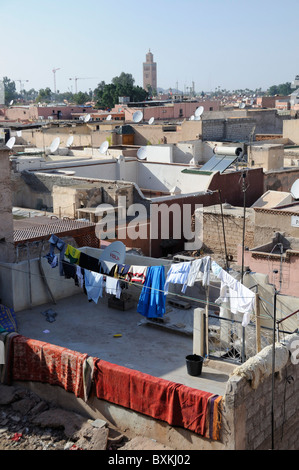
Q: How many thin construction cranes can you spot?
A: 3